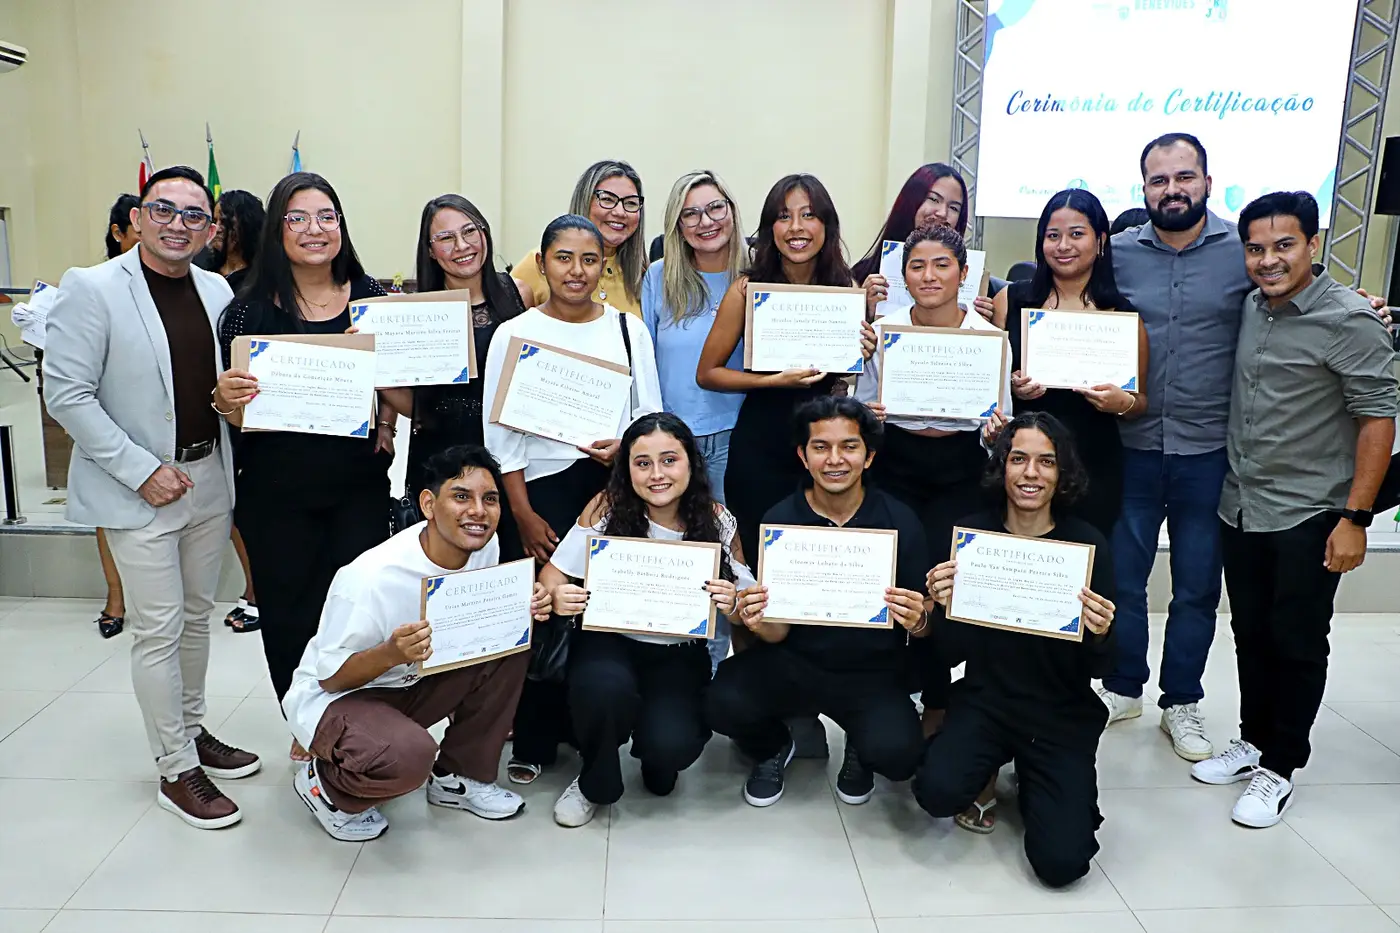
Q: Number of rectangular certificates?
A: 11